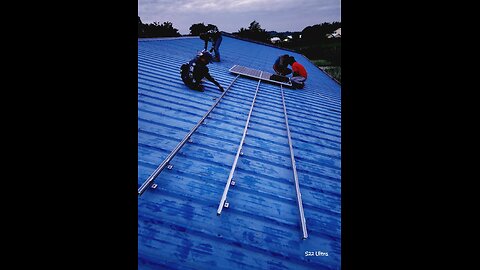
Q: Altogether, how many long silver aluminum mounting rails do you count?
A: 3